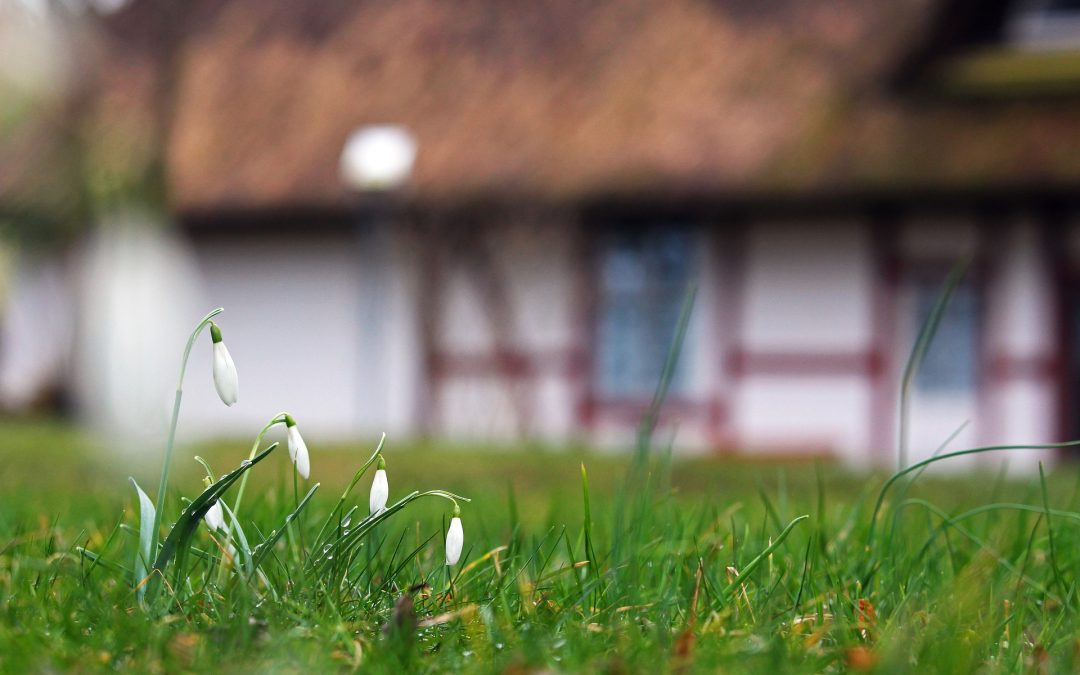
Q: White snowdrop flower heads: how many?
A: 5